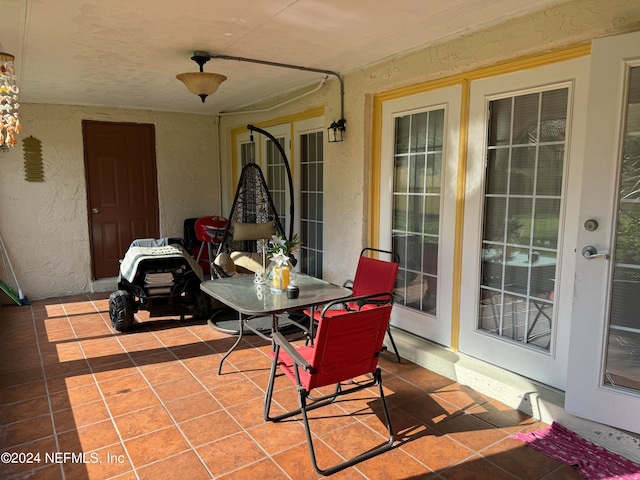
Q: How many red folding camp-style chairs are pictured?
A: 2